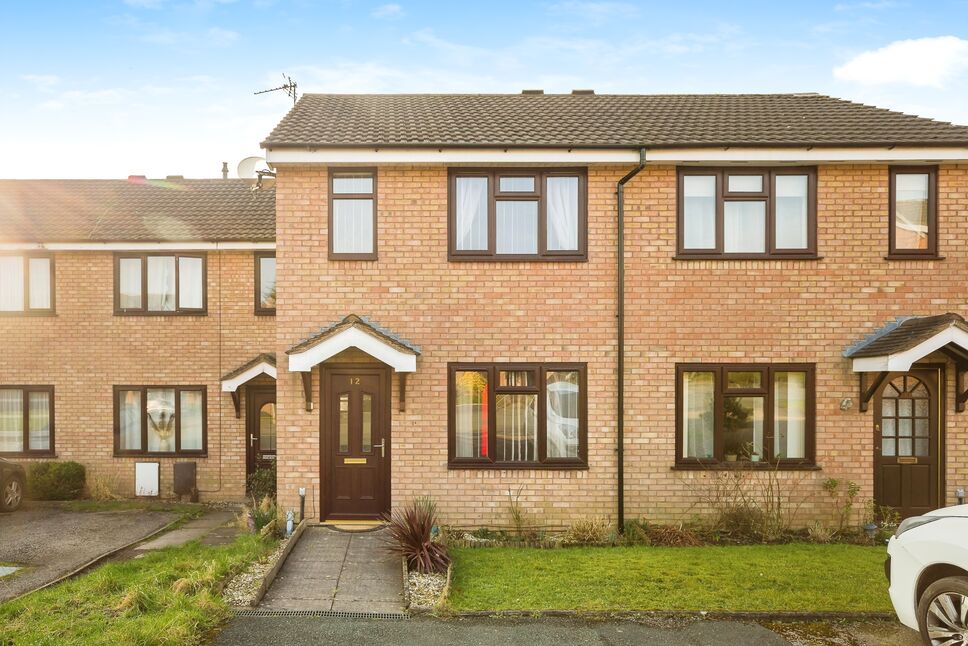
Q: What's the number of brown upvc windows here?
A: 11